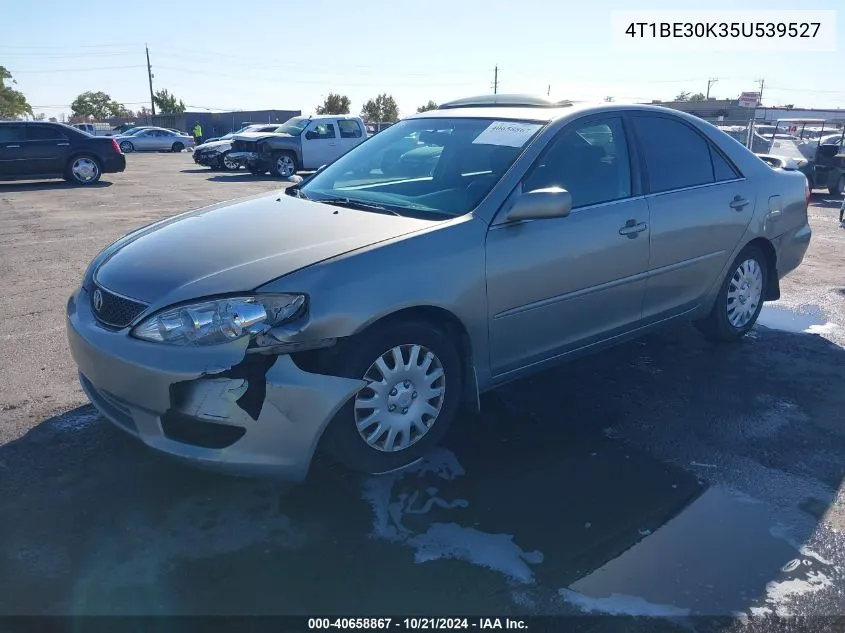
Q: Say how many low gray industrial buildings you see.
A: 2